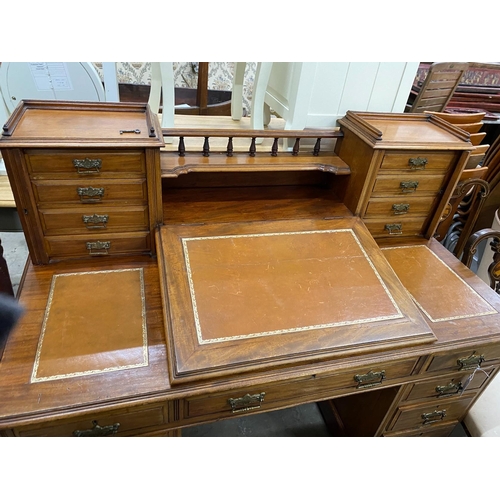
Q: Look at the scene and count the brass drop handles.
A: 14